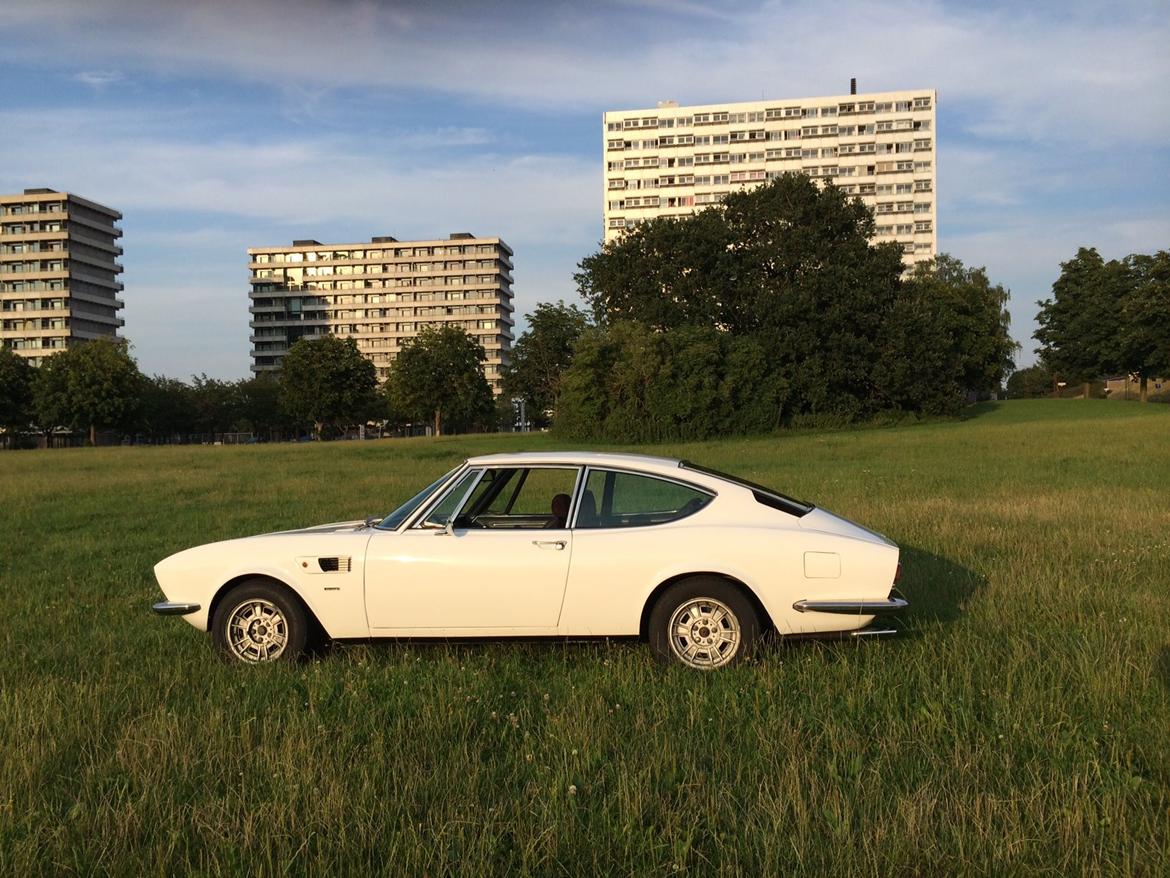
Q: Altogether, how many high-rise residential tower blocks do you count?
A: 3